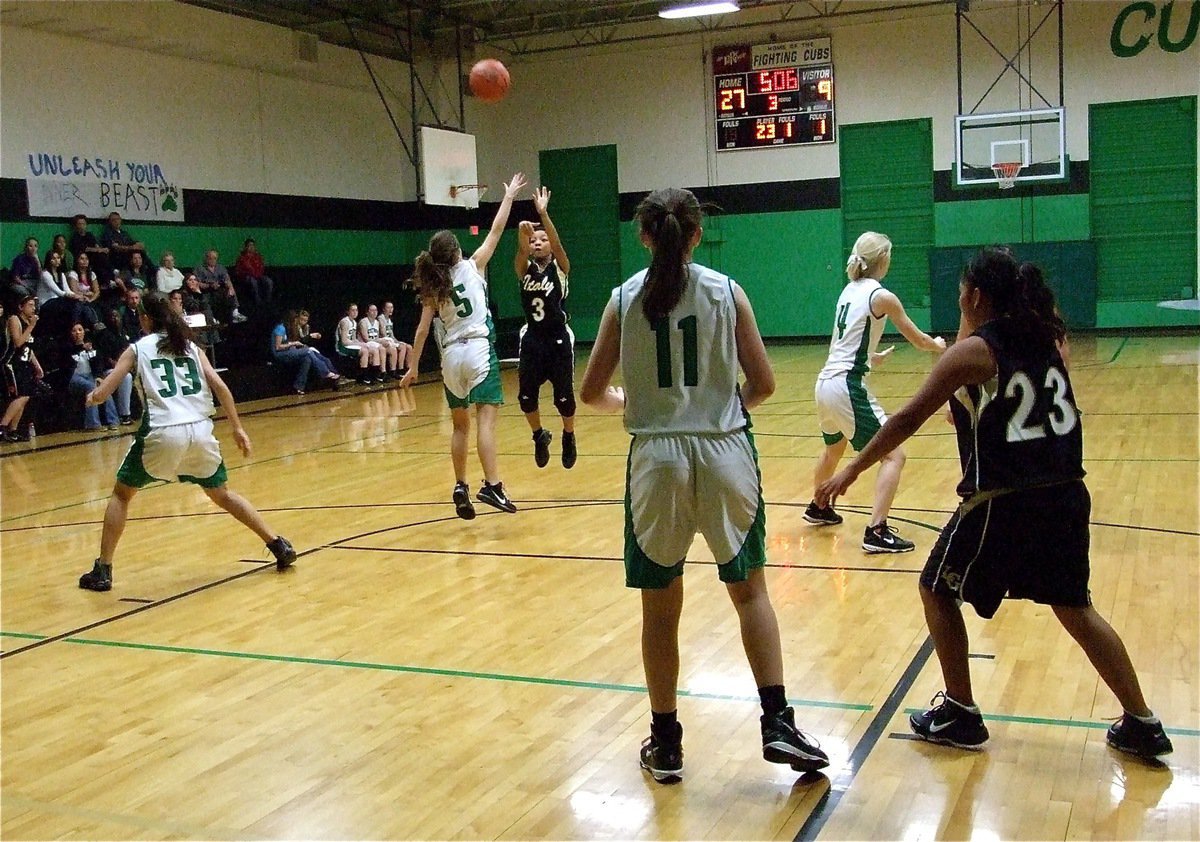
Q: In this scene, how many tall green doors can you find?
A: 3